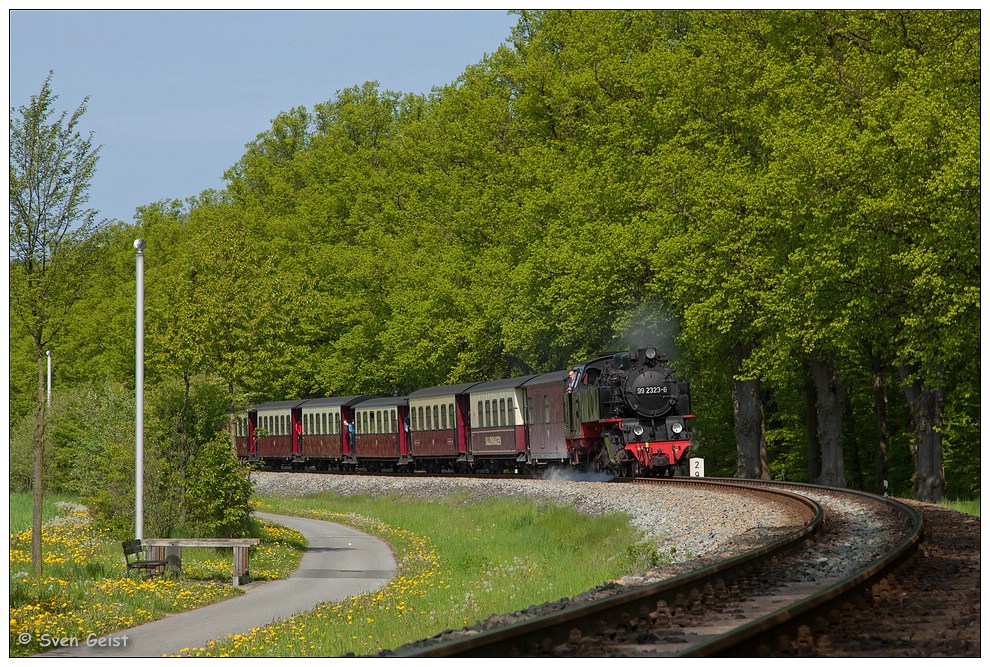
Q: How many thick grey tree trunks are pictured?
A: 3